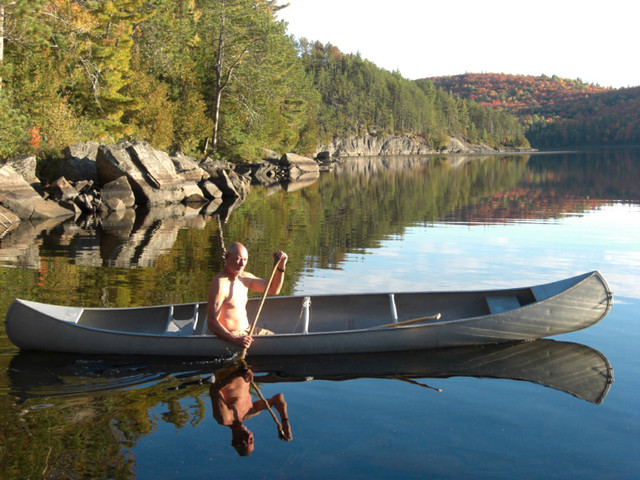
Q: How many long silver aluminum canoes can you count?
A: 1